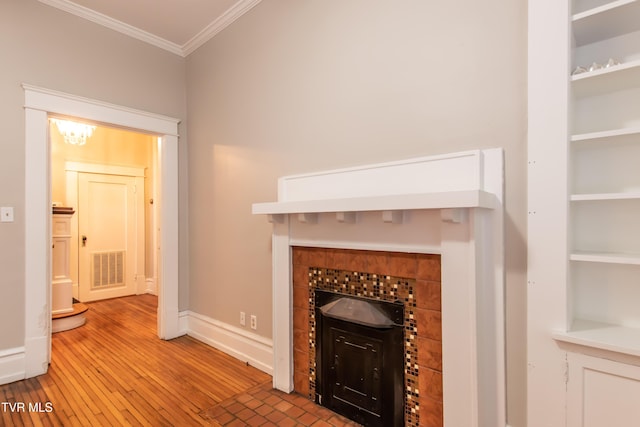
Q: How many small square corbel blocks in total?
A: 5